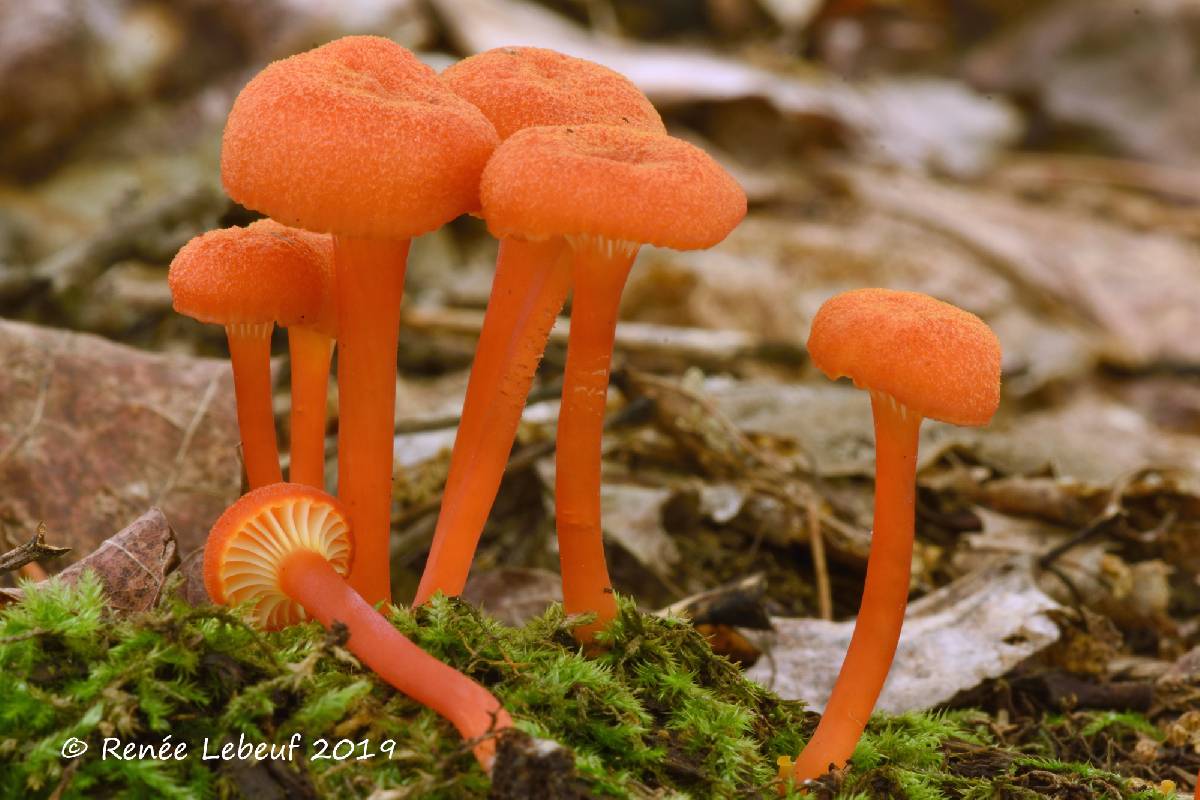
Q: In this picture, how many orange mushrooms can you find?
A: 7